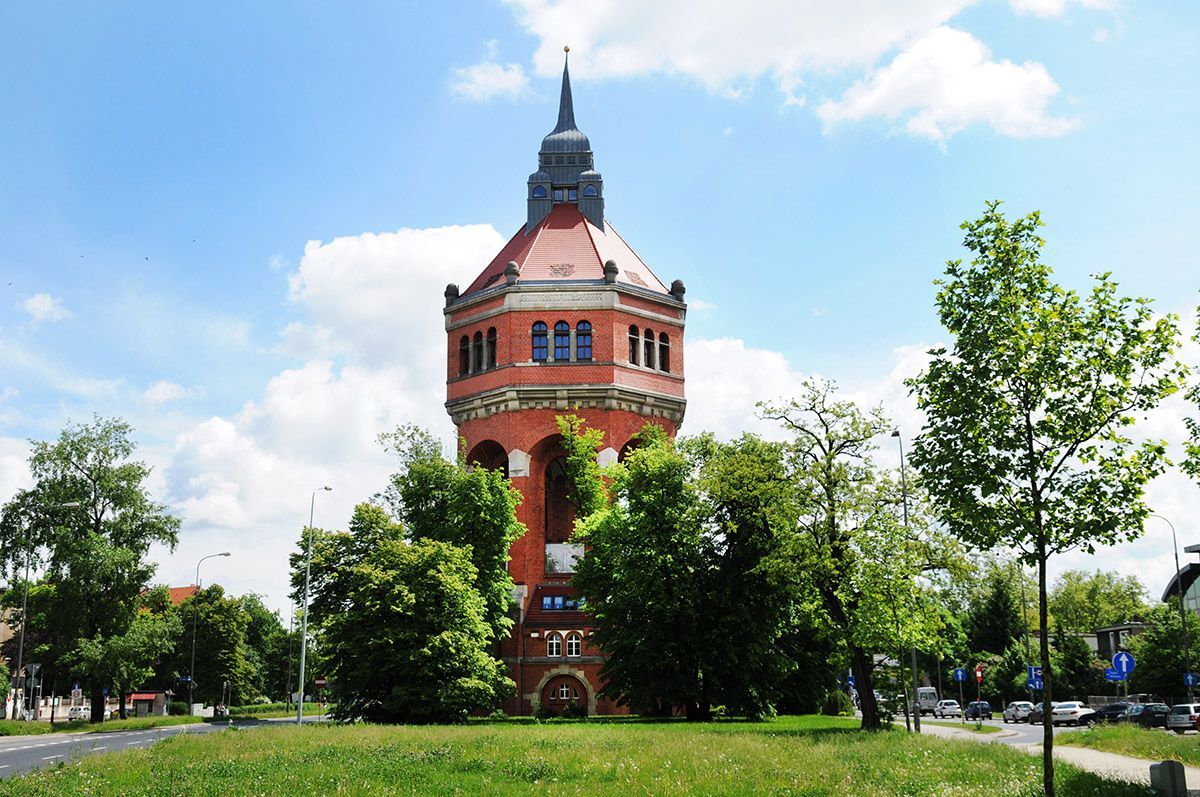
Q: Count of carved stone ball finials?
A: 4